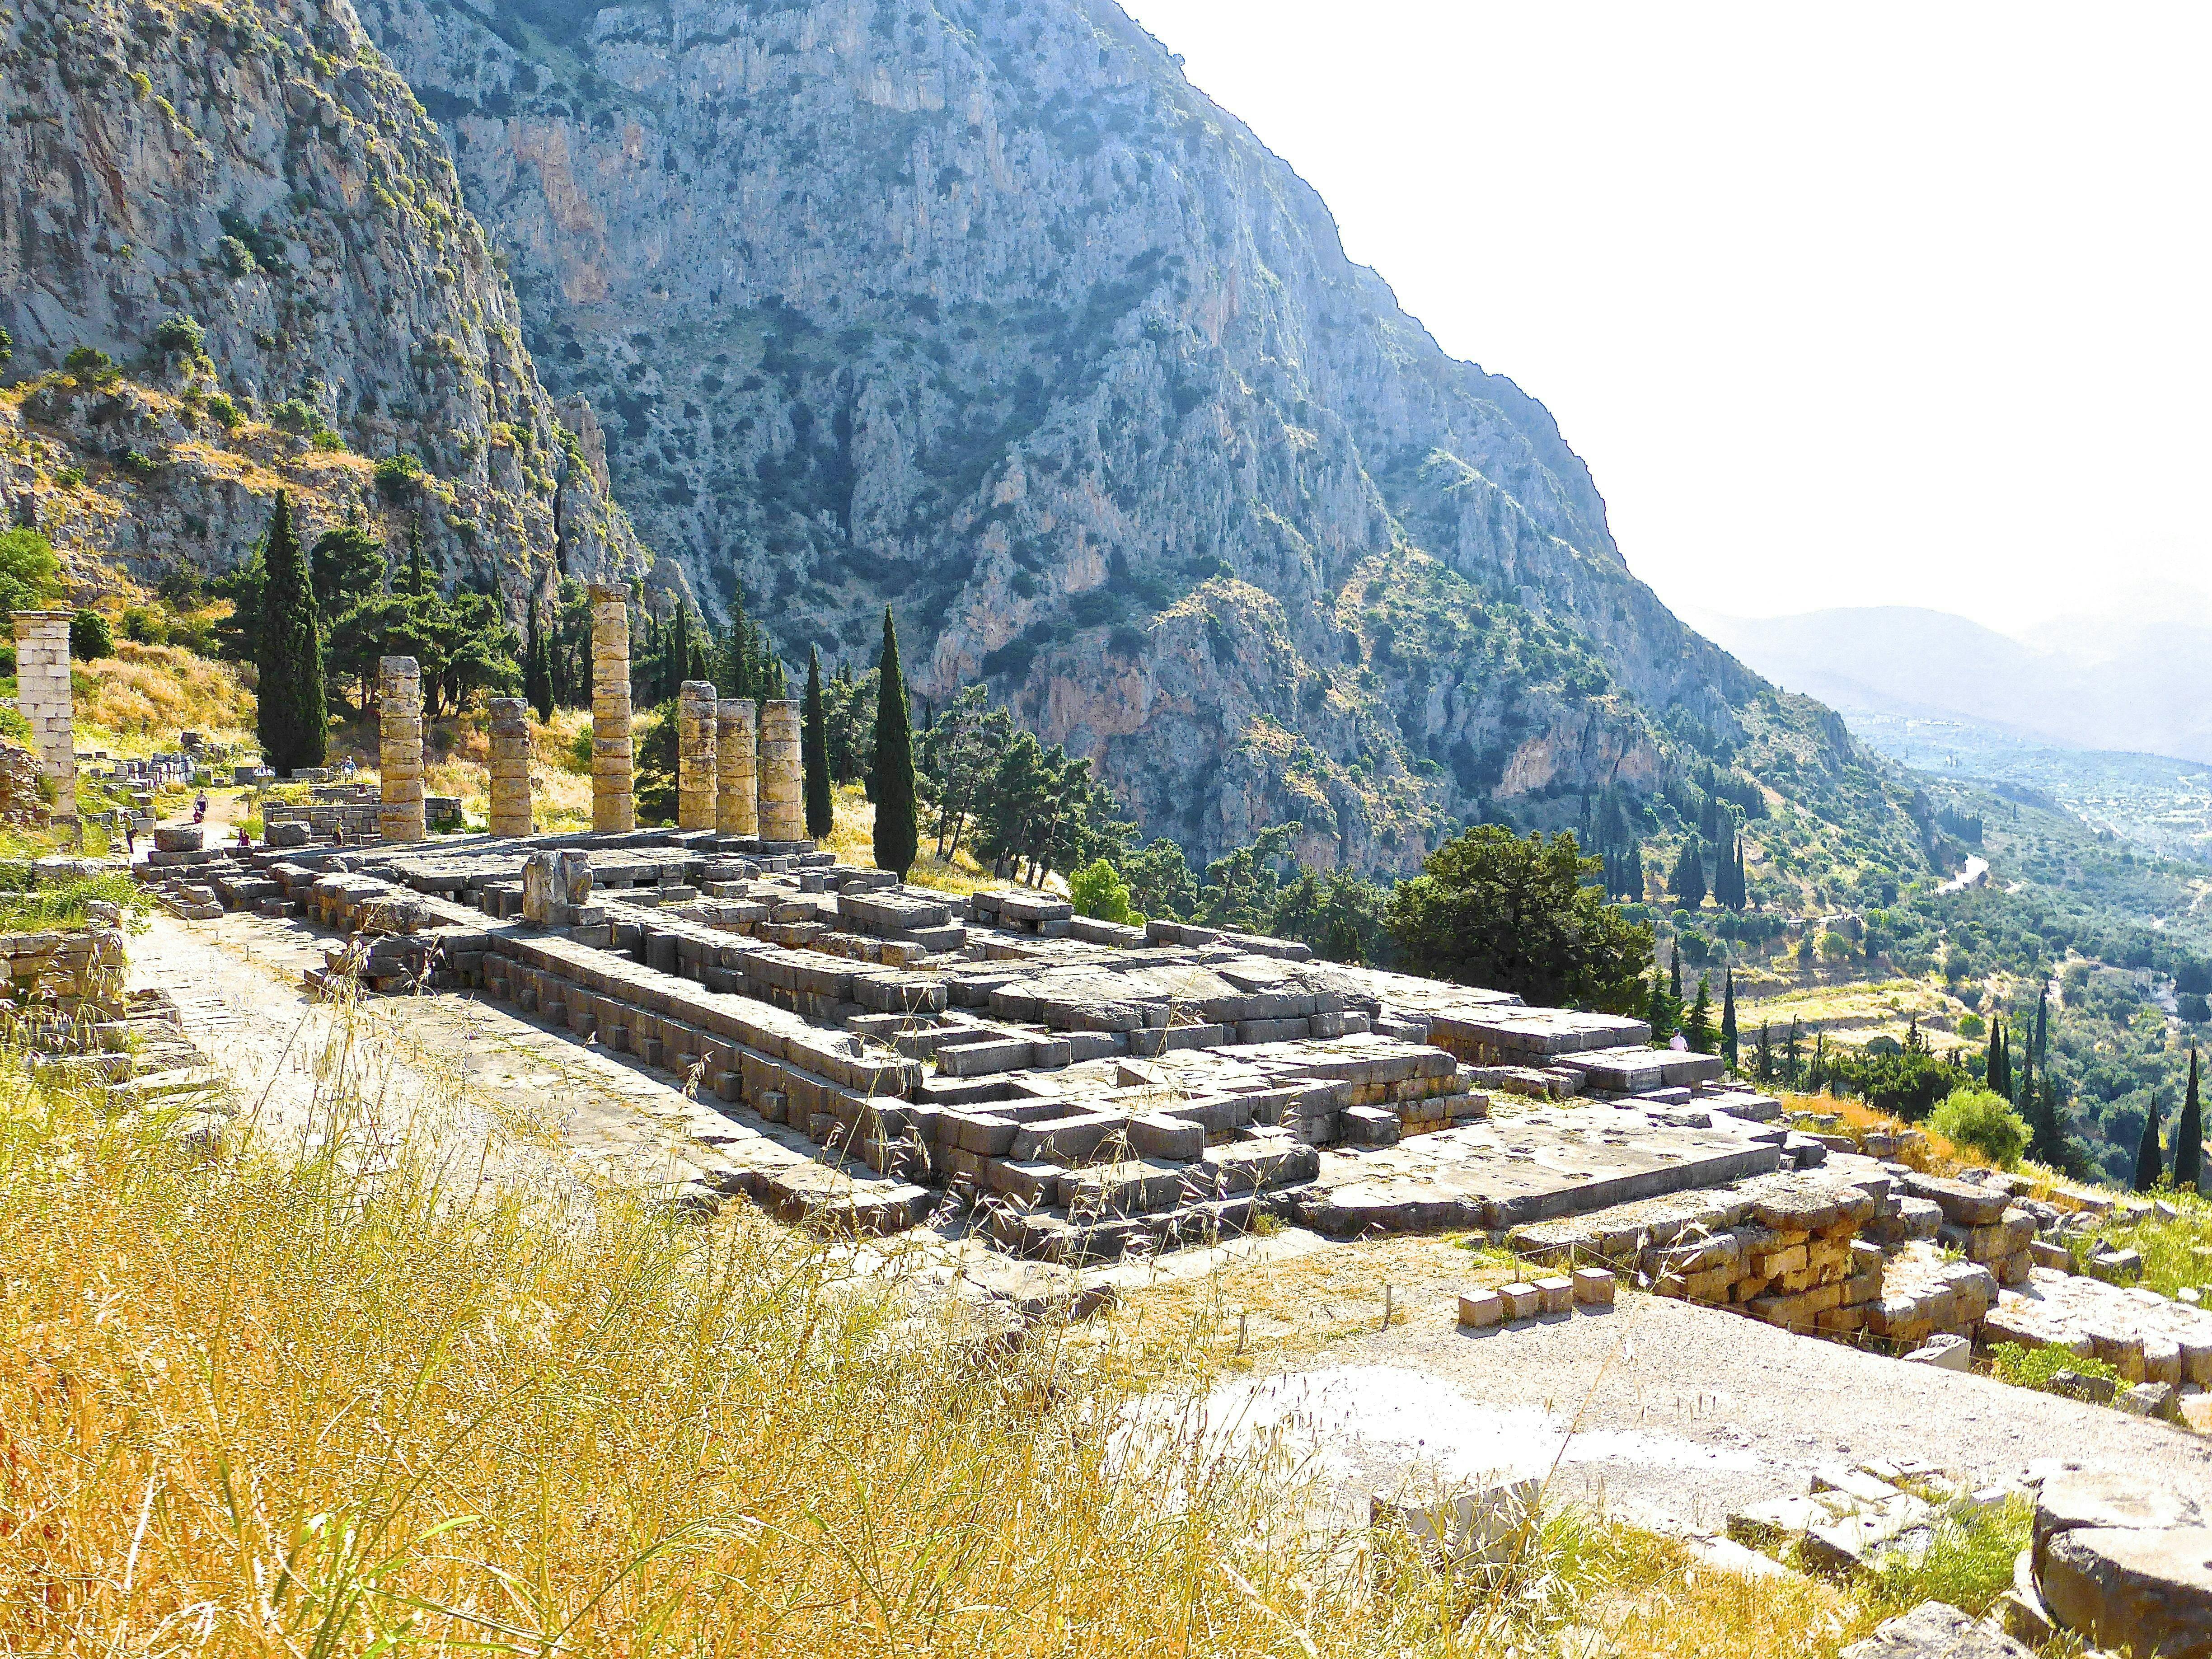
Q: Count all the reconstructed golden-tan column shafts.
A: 6